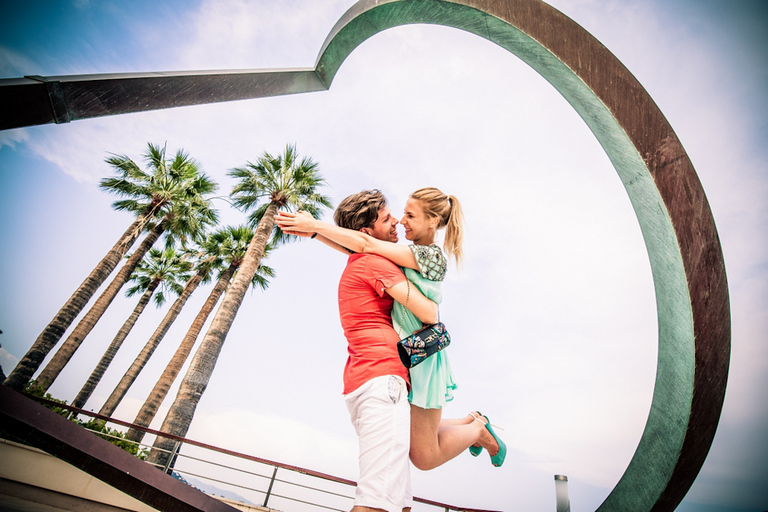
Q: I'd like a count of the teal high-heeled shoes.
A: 2